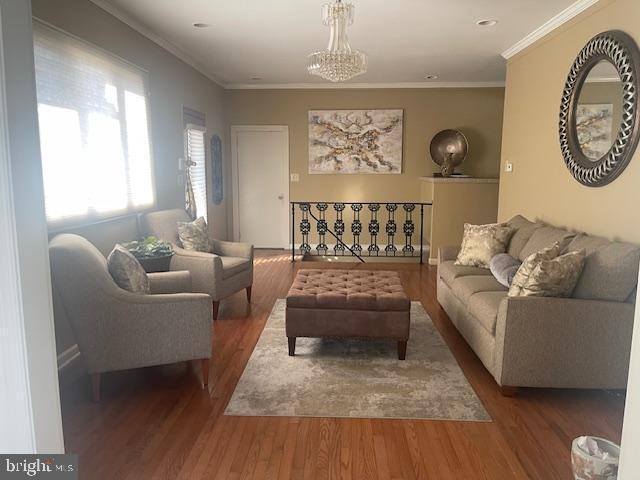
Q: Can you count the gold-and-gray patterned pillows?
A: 5